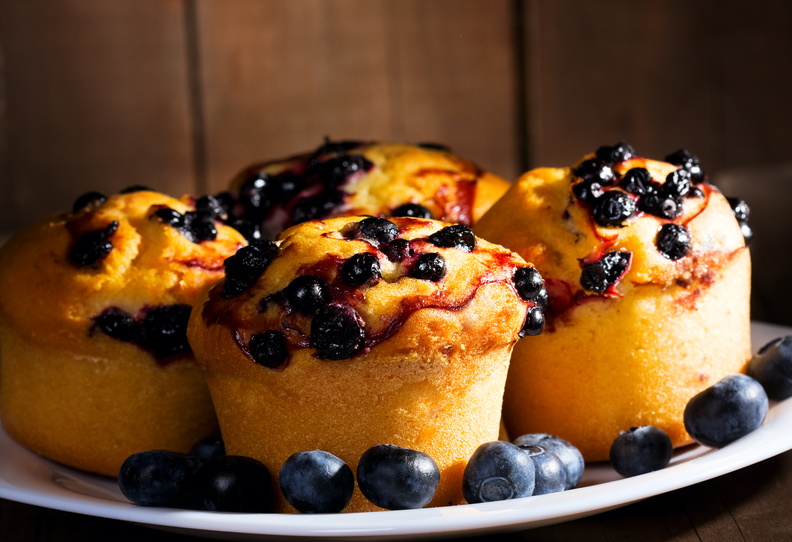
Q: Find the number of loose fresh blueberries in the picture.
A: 11